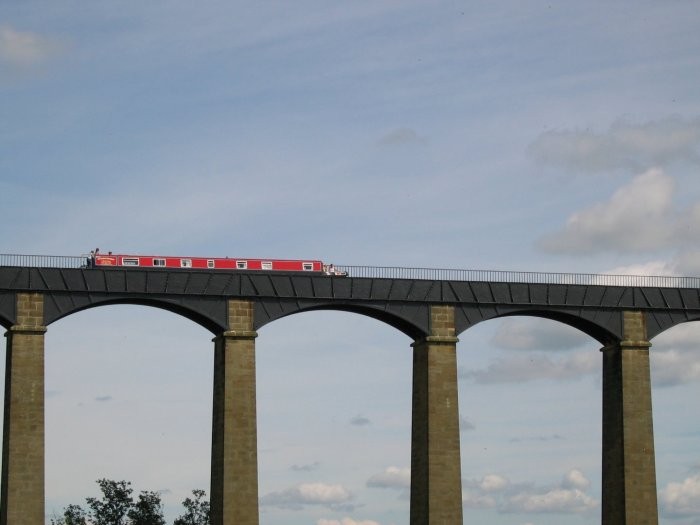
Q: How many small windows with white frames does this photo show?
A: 7